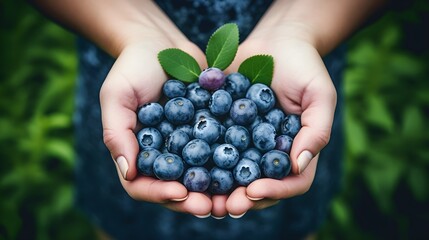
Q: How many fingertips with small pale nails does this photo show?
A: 7